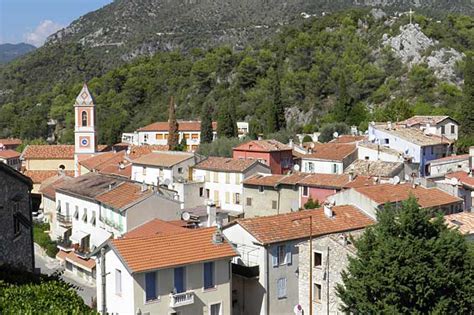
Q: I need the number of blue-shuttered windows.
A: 5